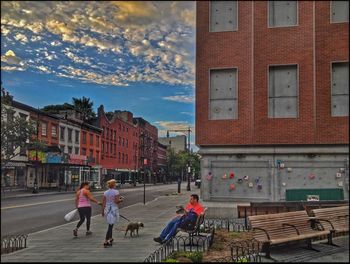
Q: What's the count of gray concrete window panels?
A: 6